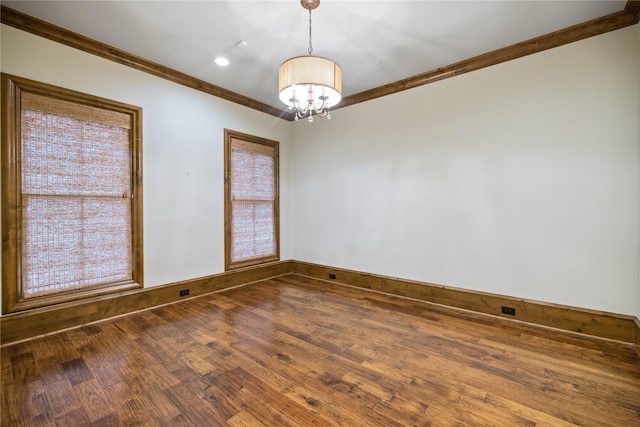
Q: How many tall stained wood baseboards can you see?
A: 2